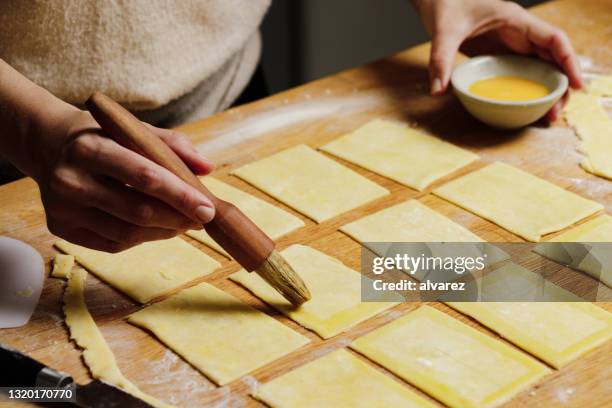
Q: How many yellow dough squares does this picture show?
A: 12